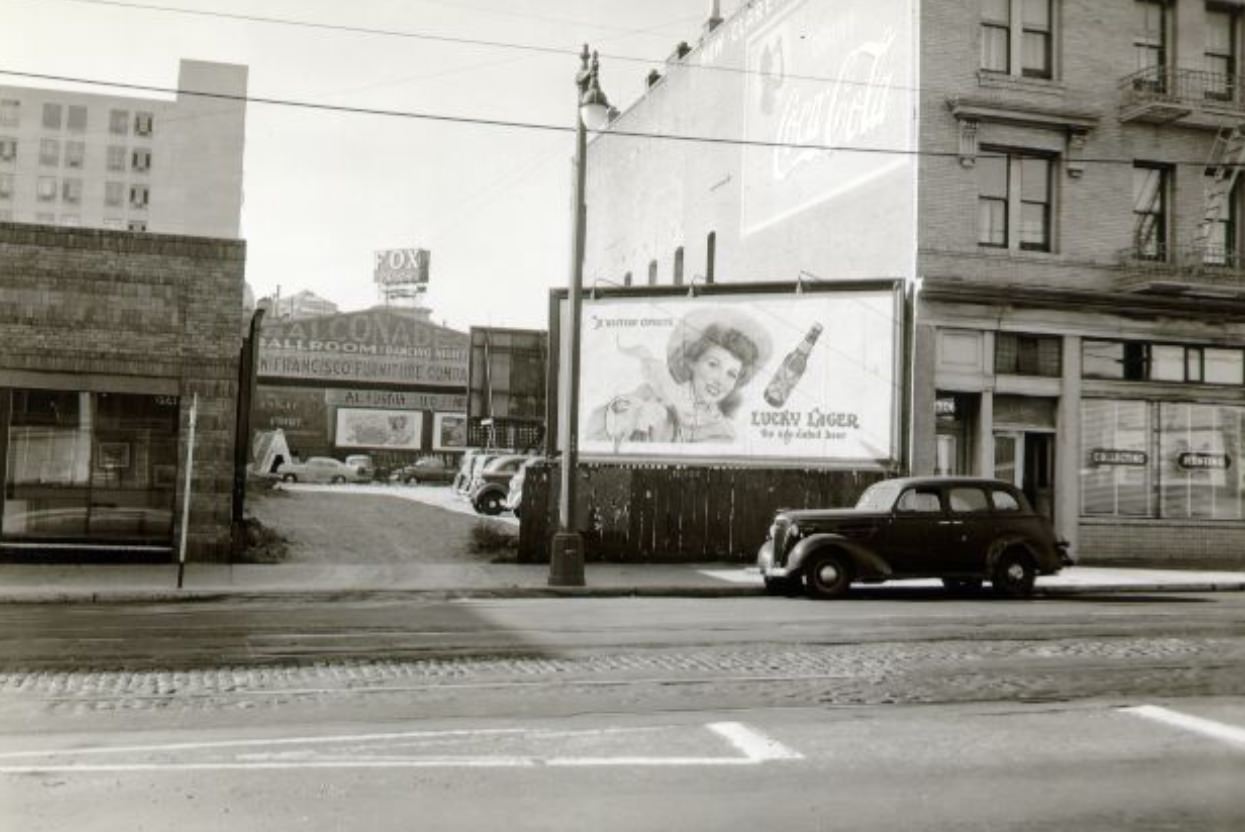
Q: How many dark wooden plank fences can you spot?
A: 1